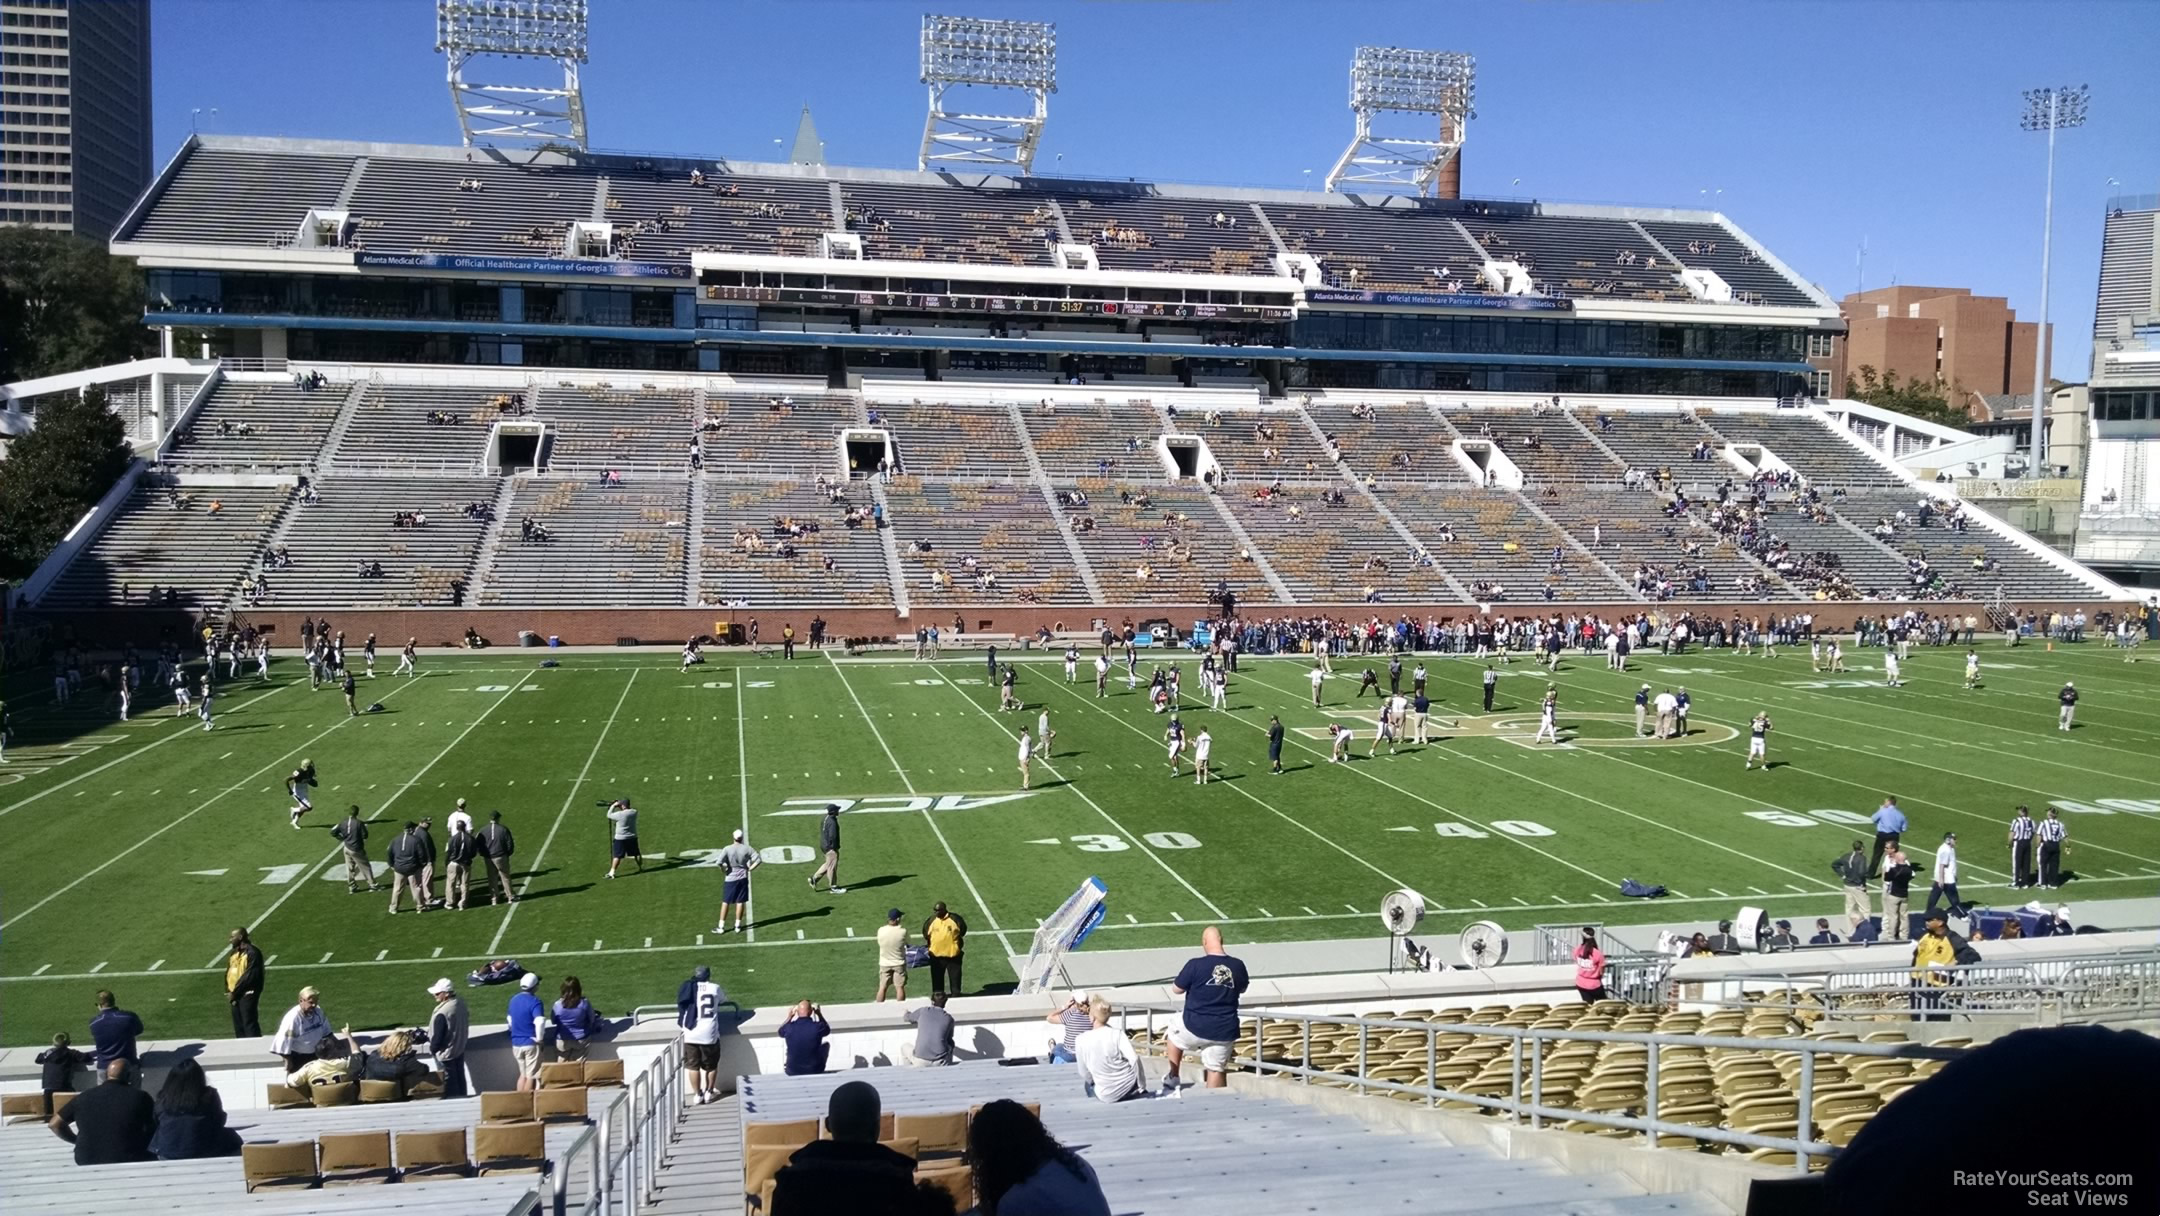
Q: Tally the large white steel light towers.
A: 3